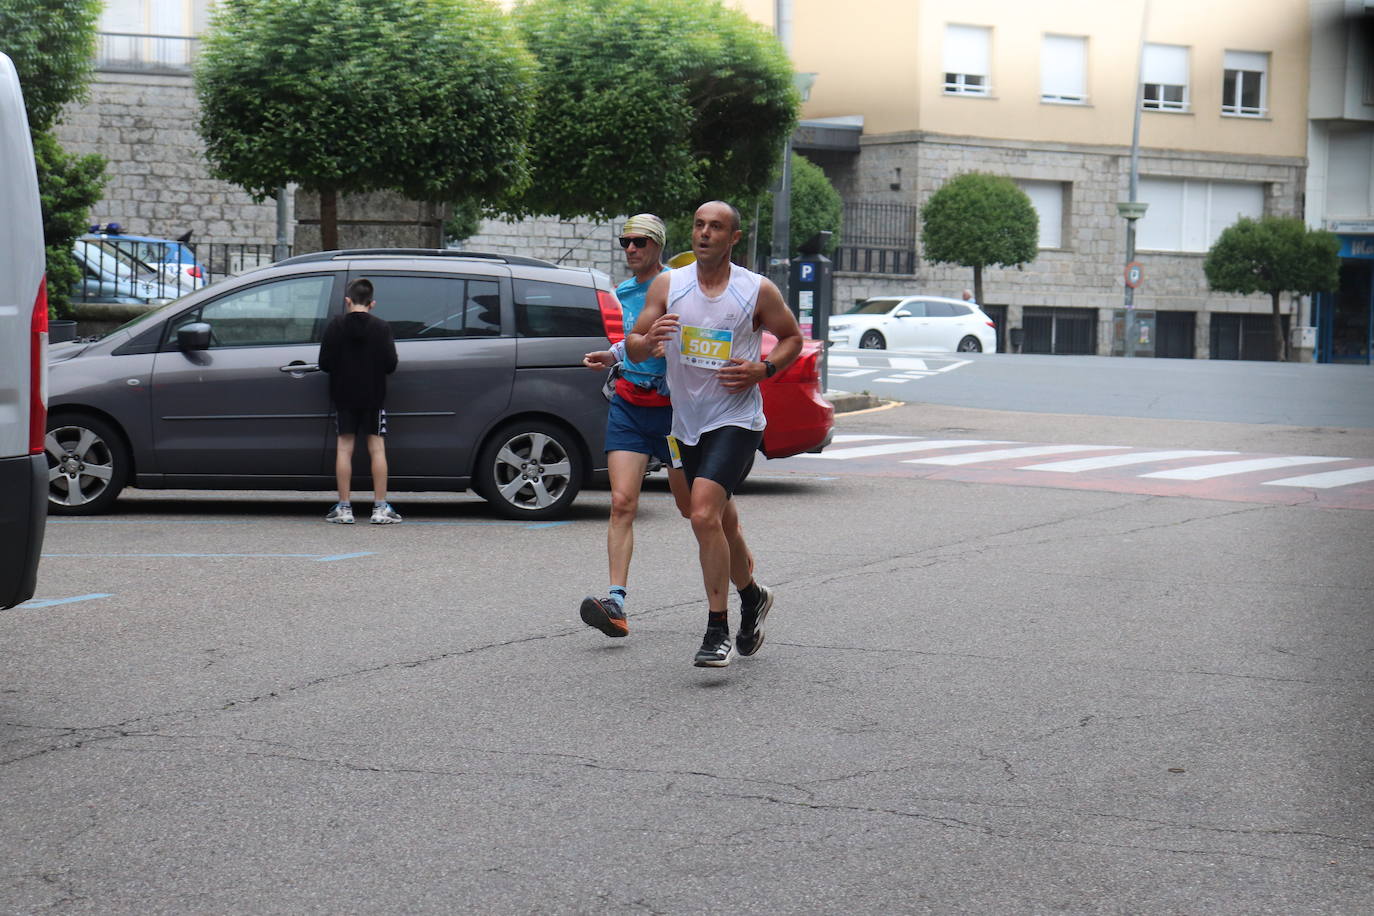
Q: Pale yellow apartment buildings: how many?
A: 1